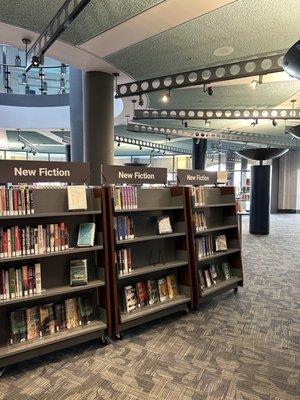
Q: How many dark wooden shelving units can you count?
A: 3